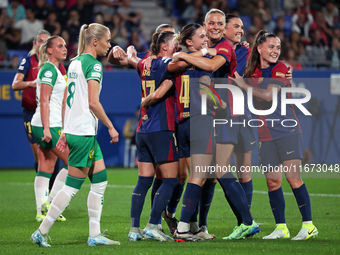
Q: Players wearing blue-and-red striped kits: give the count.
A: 7